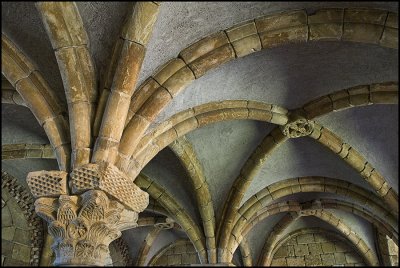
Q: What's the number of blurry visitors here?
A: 0